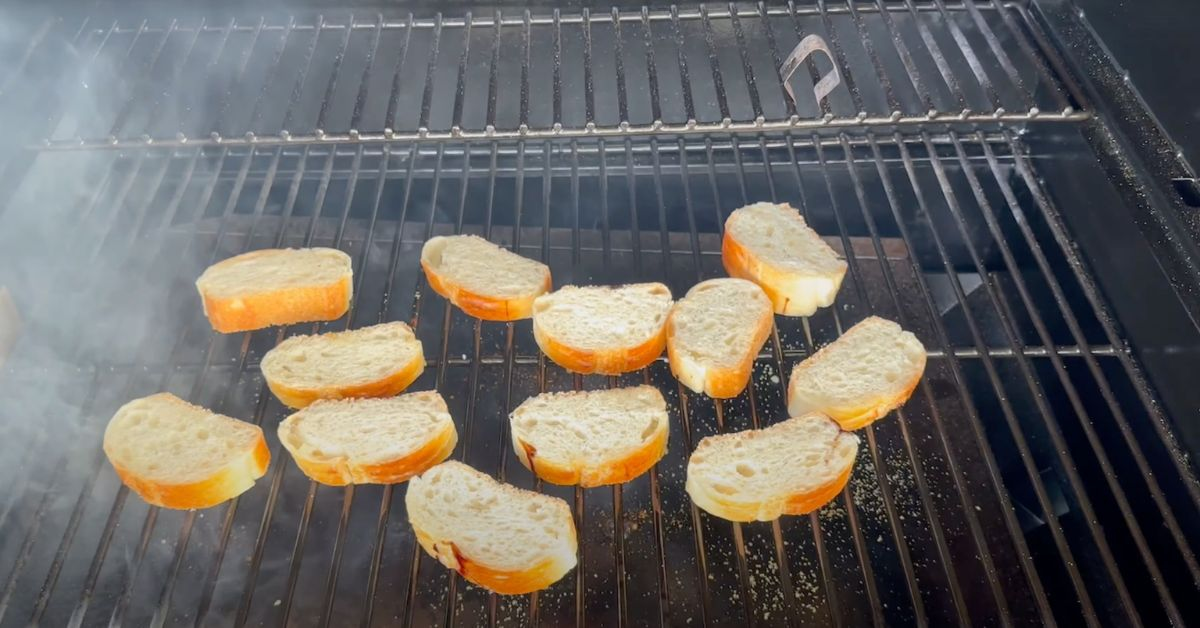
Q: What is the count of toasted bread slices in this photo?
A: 12